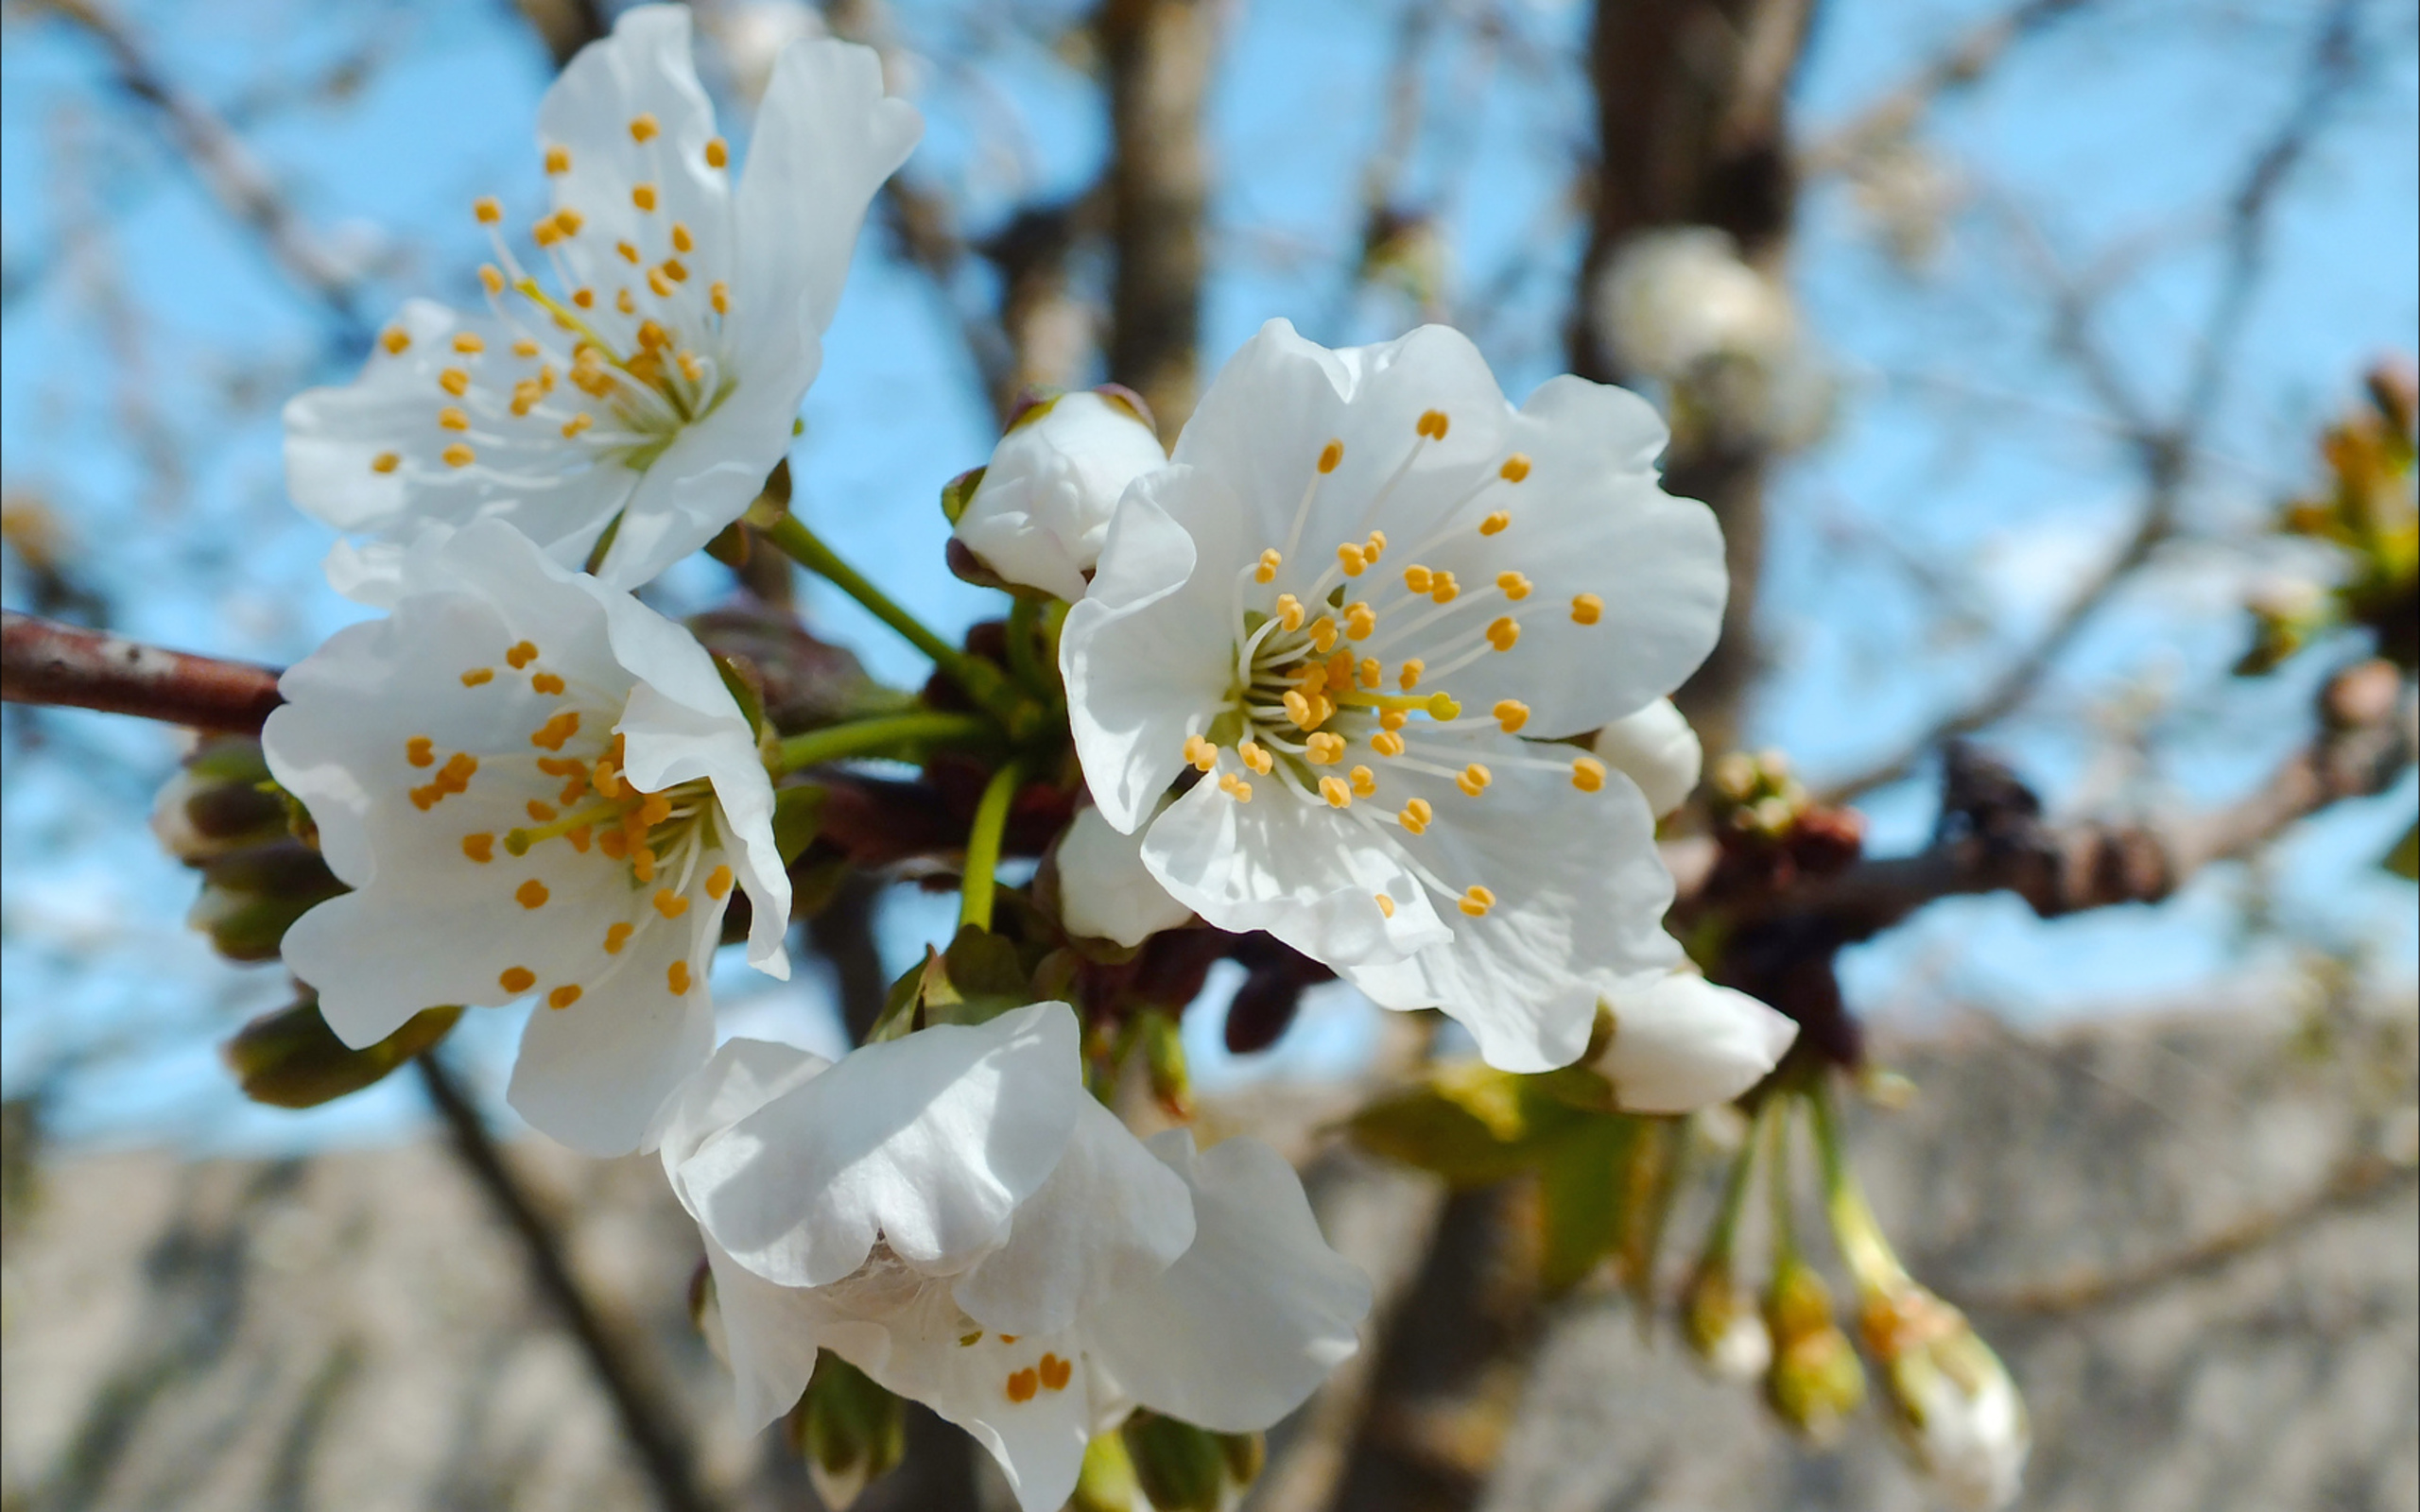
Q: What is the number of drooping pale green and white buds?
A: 3